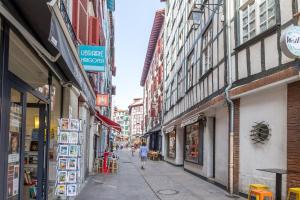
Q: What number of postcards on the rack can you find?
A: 12